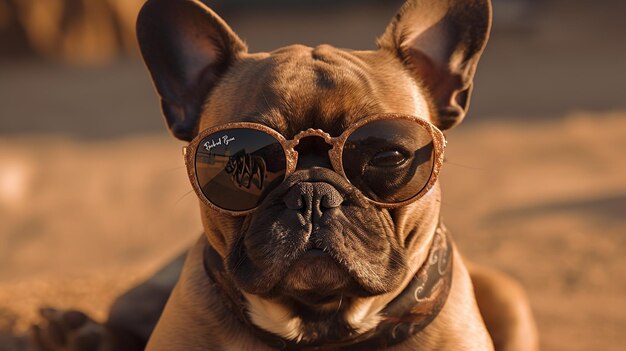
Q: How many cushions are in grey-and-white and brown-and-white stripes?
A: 0